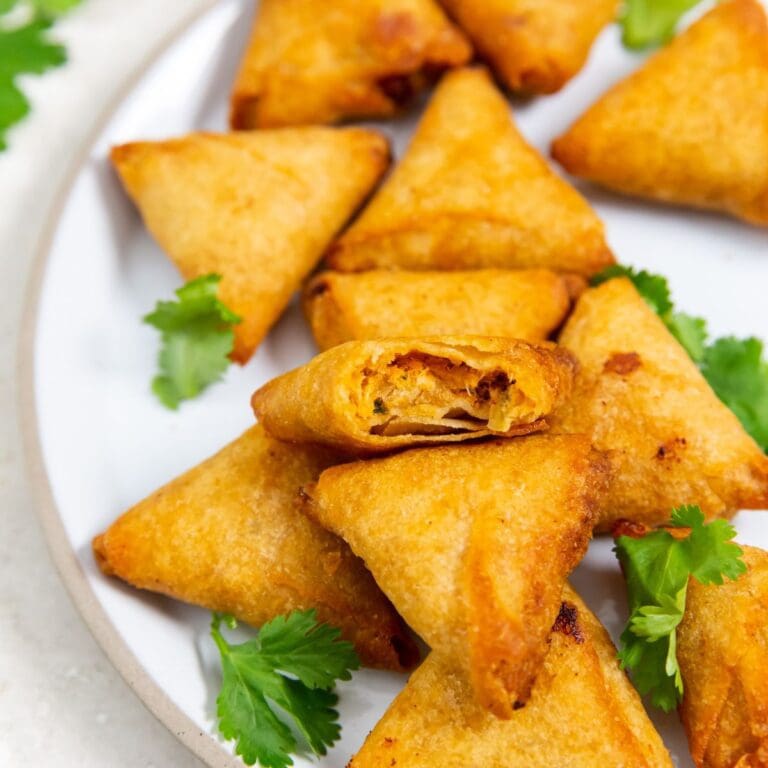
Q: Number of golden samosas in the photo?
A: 12